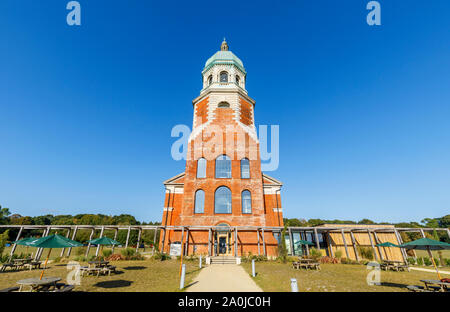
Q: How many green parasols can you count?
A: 6